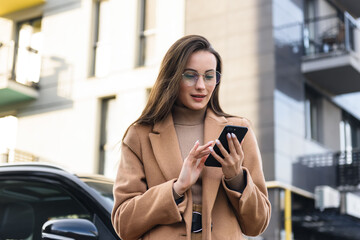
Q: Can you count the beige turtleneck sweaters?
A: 1